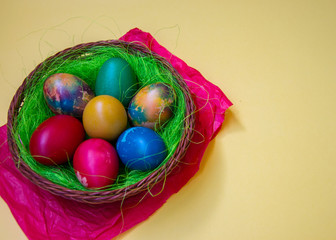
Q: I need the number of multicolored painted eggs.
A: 2